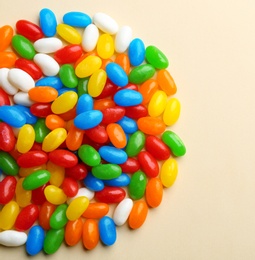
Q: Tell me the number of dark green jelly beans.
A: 15